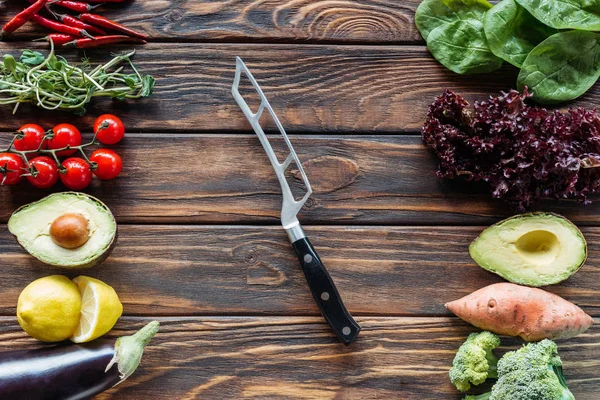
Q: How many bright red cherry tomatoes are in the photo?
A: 7